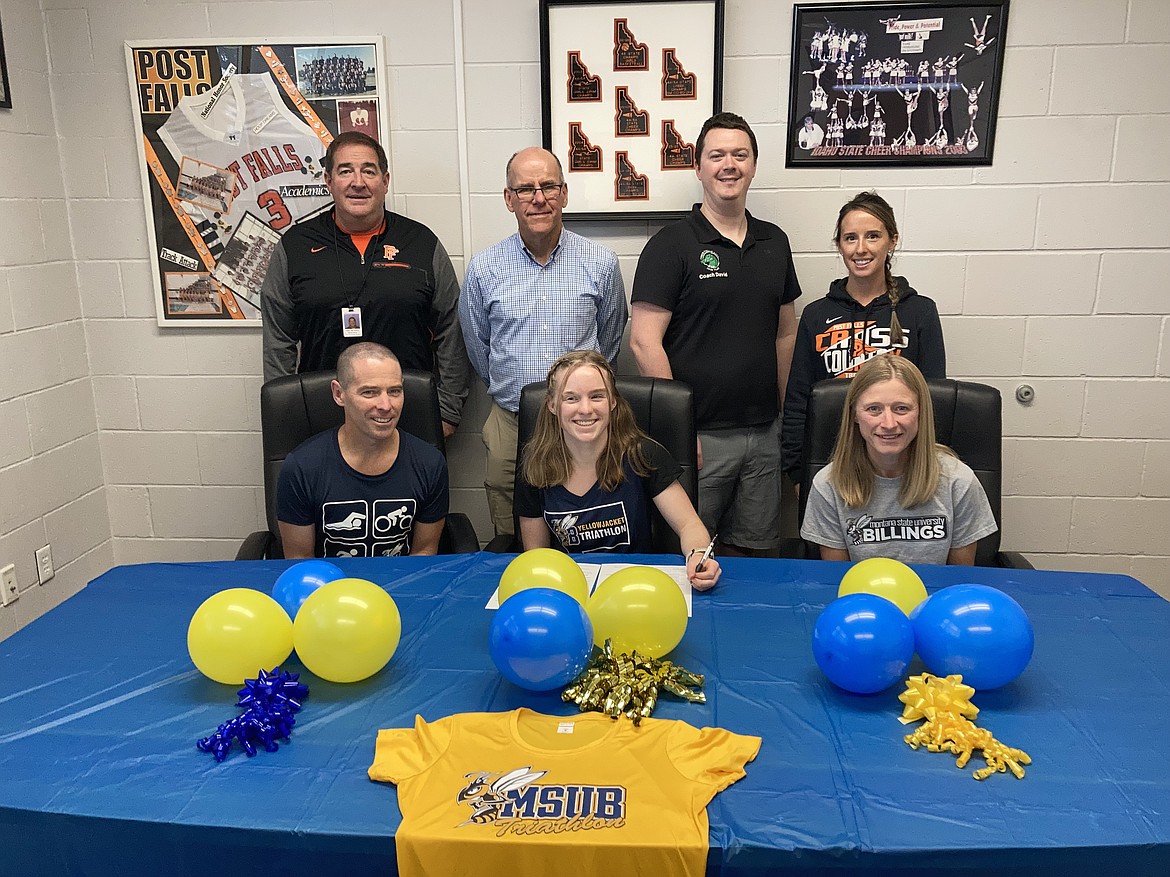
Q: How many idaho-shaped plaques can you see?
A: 7